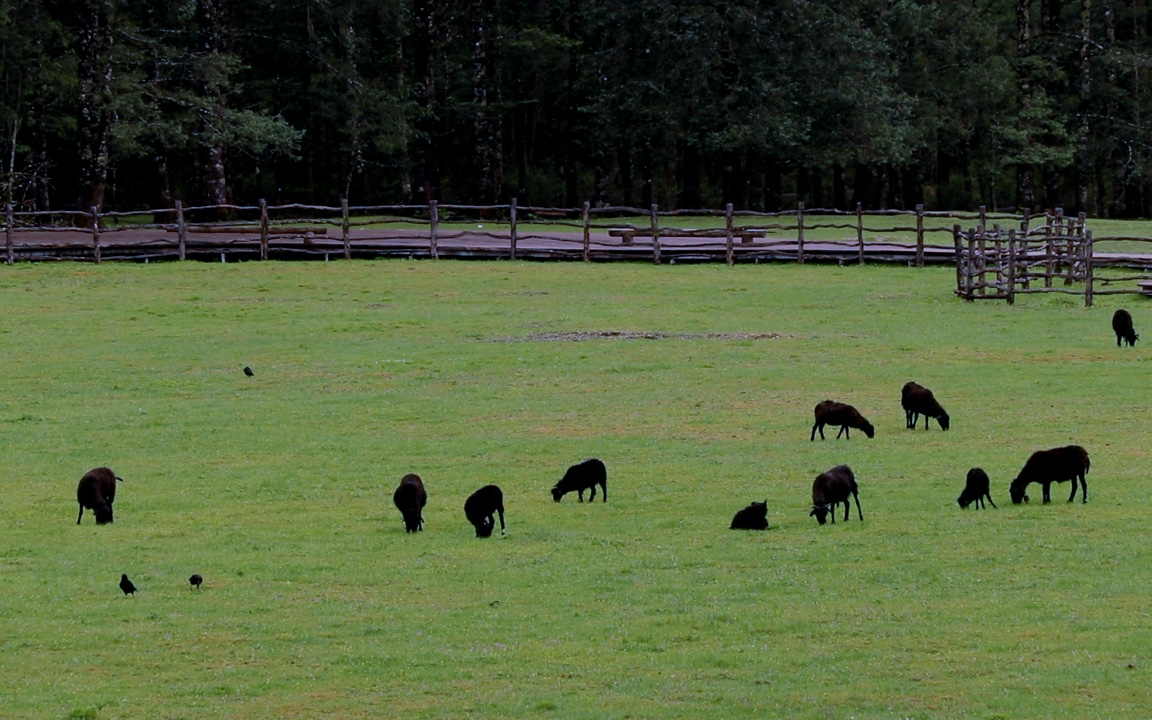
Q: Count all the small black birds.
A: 3